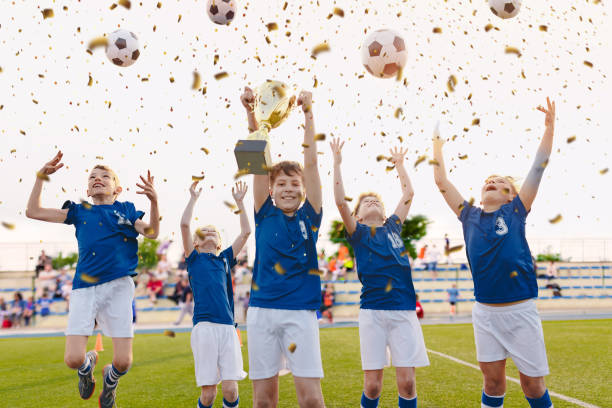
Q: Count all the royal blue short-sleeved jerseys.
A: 5